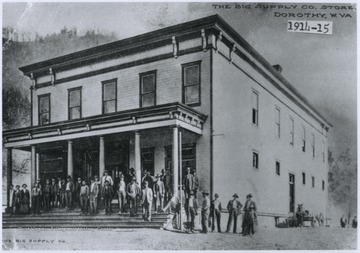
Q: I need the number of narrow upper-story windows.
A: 11